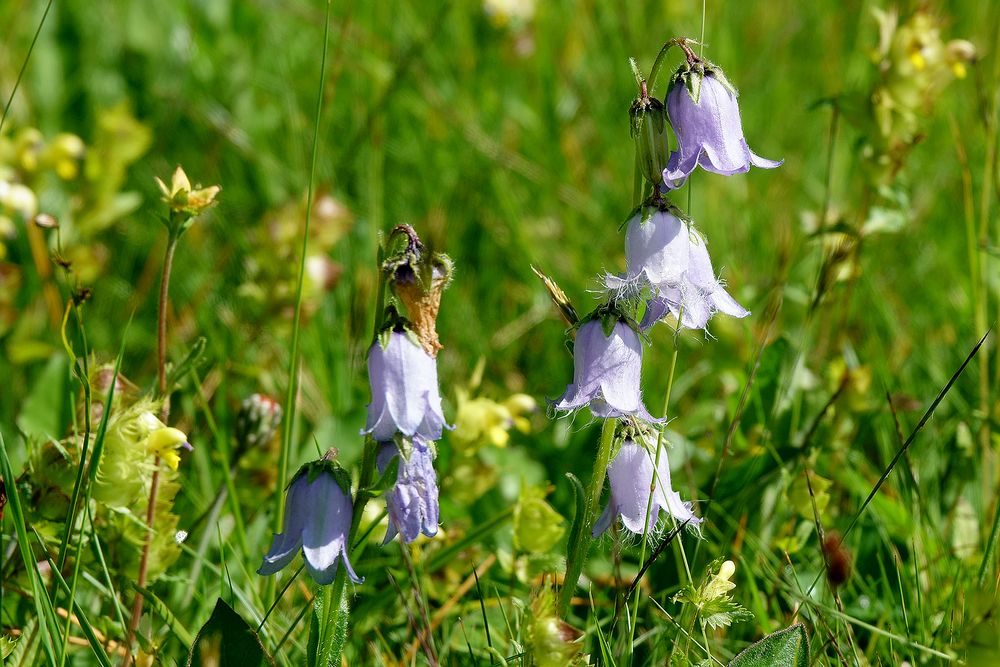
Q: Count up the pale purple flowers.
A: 8